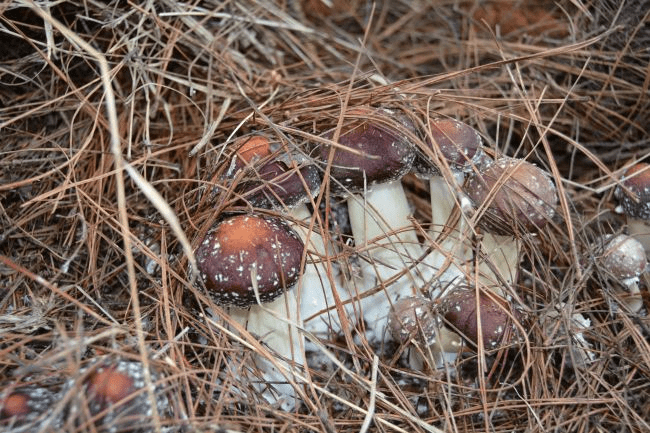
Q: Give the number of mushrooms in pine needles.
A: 12